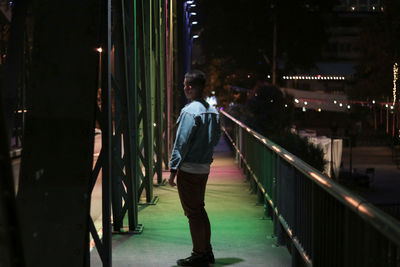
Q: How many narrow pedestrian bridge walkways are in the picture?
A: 1